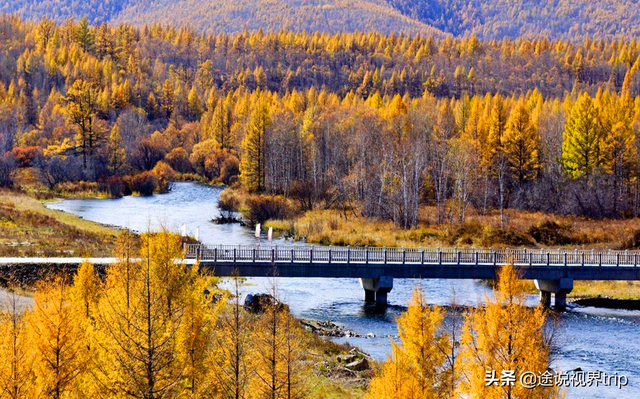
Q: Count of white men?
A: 0